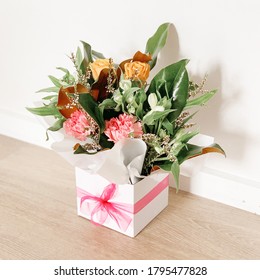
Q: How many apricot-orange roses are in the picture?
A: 2